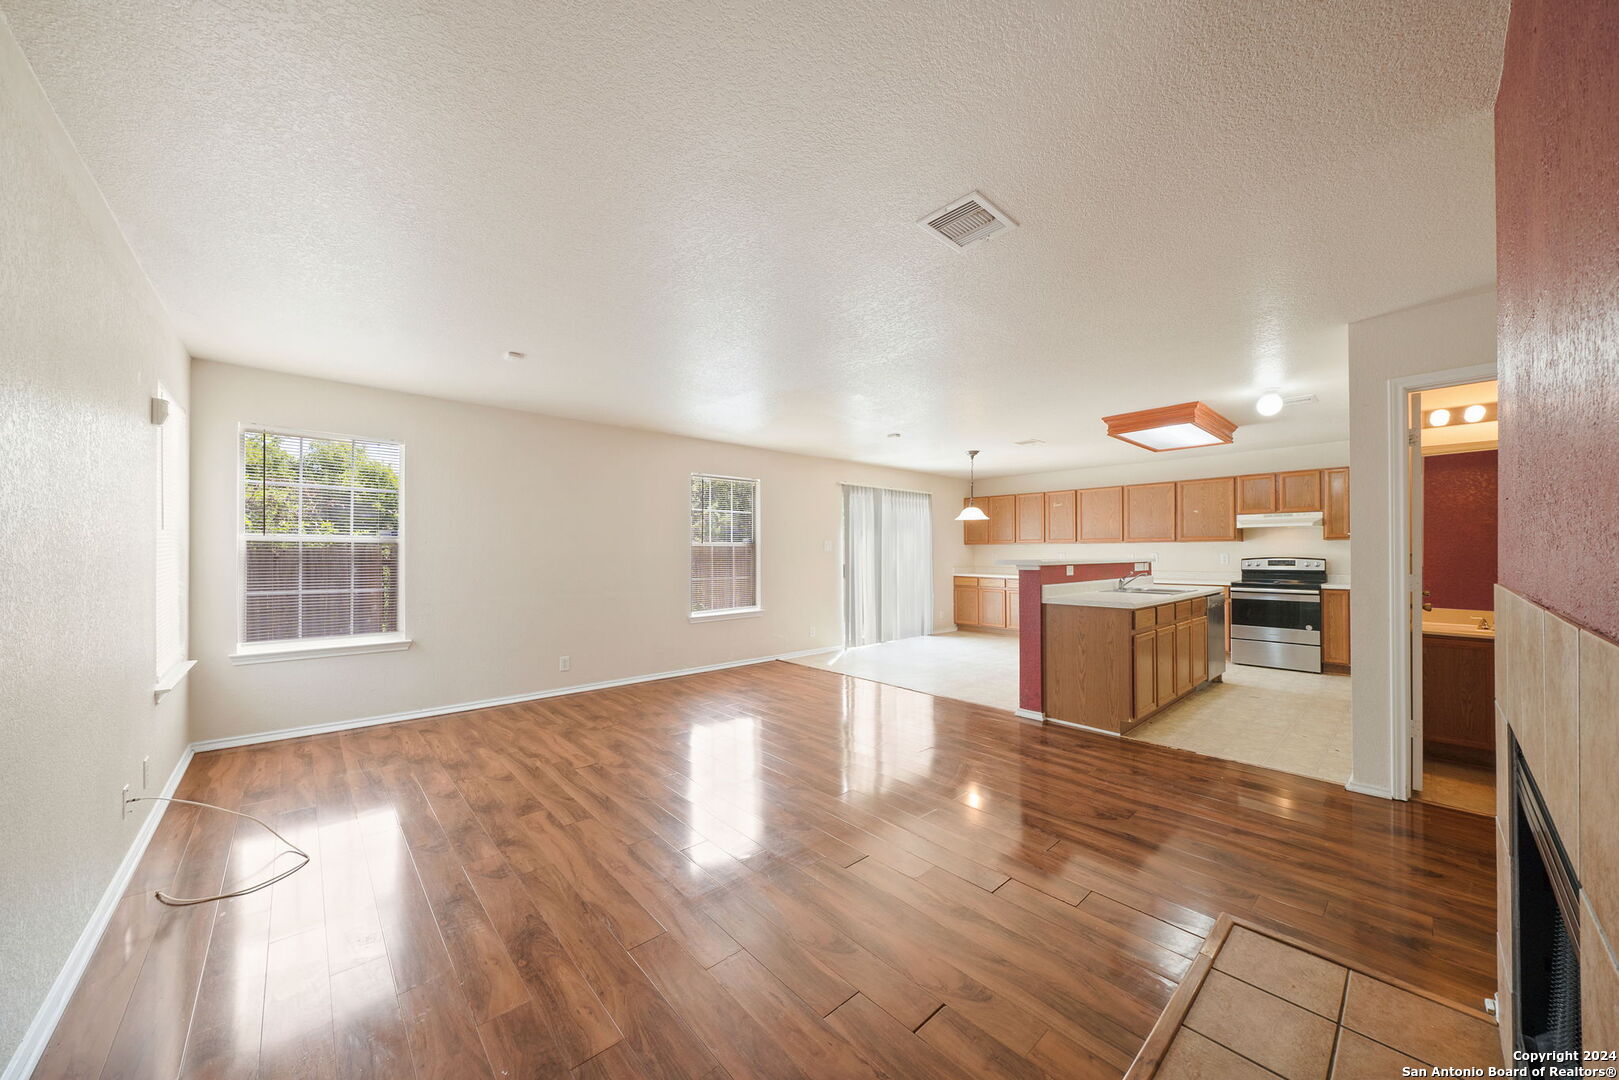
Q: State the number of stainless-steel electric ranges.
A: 1